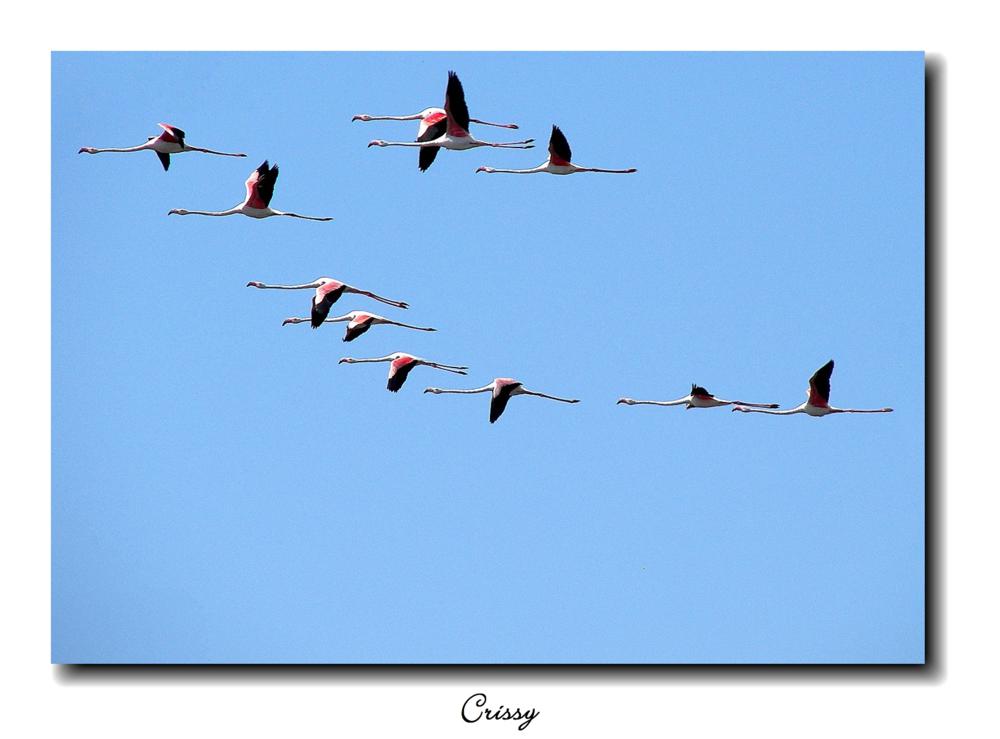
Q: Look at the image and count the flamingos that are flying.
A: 11